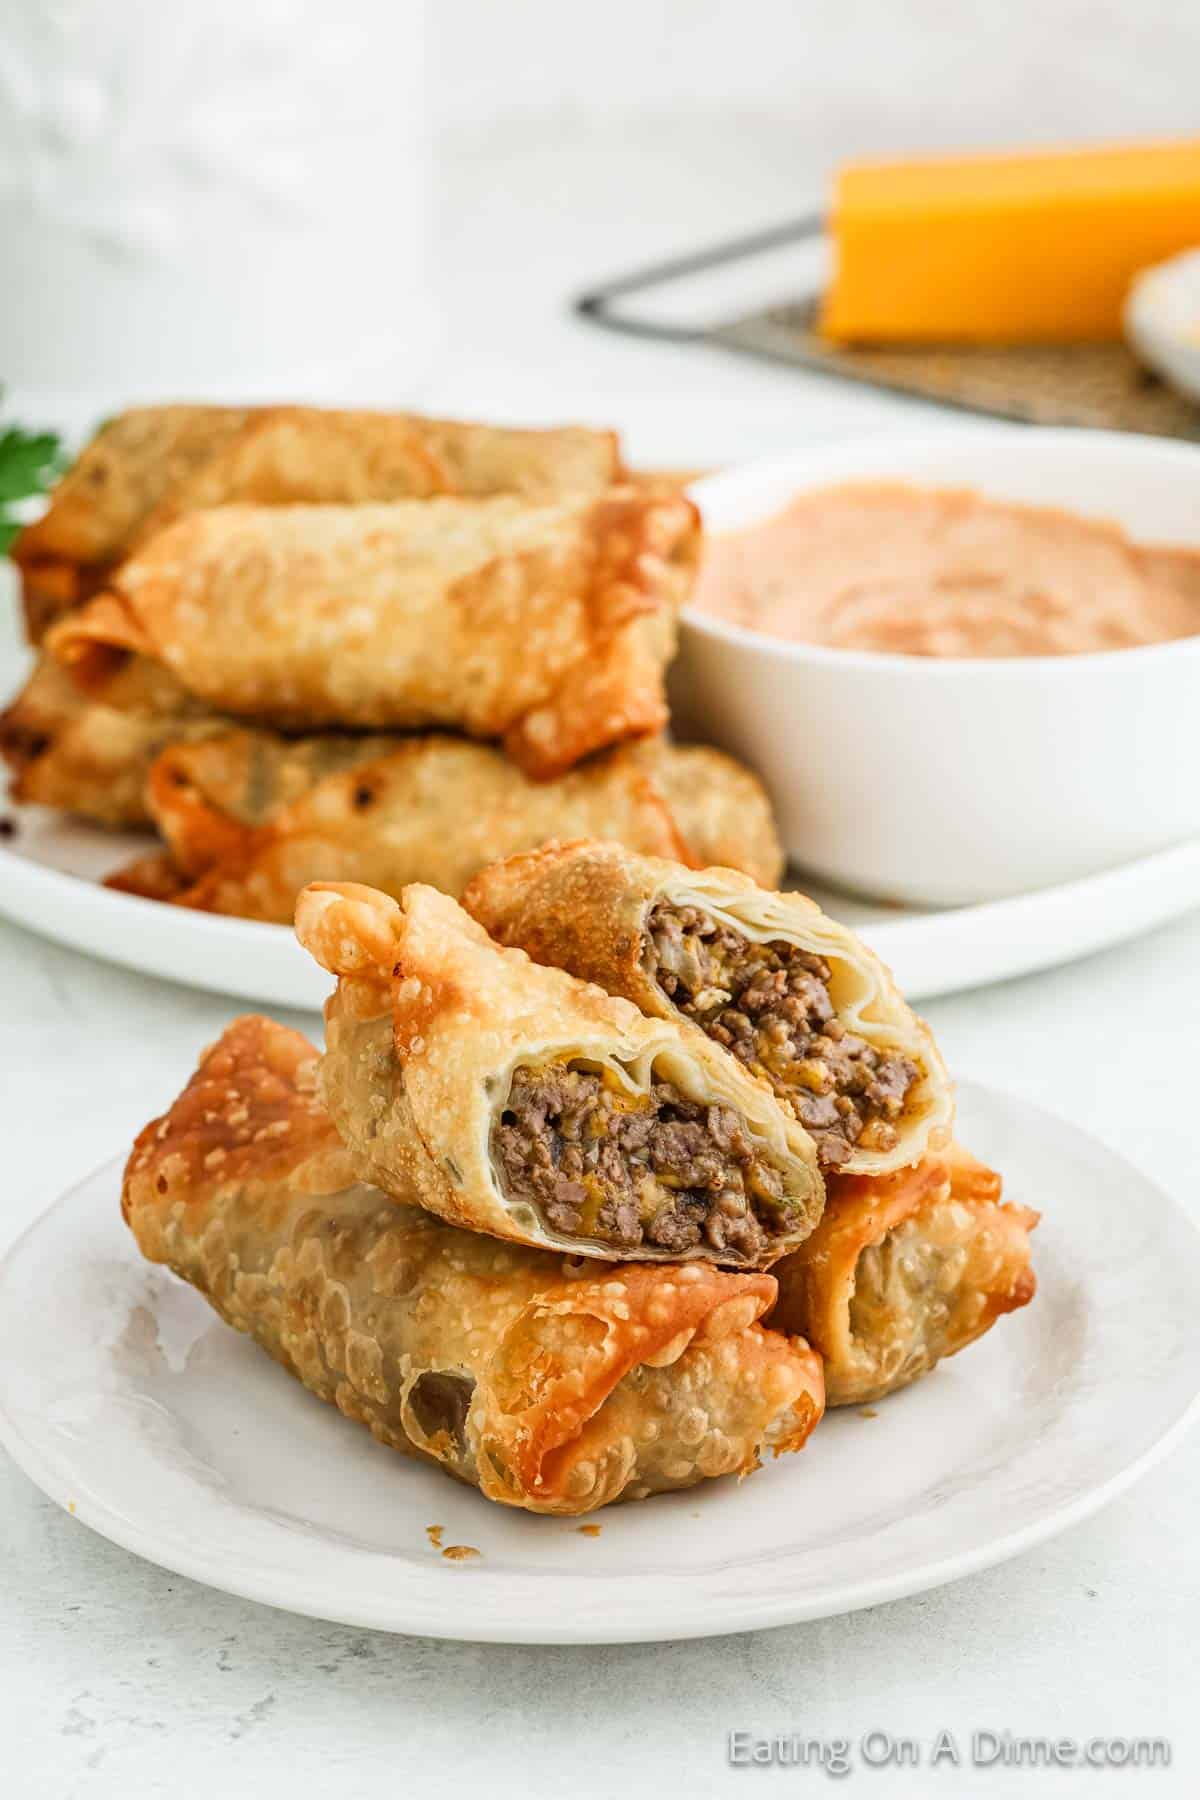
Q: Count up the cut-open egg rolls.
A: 2